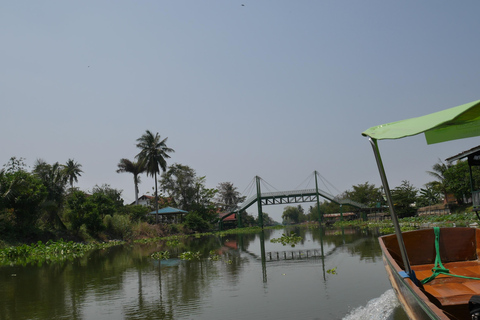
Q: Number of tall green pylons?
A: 2